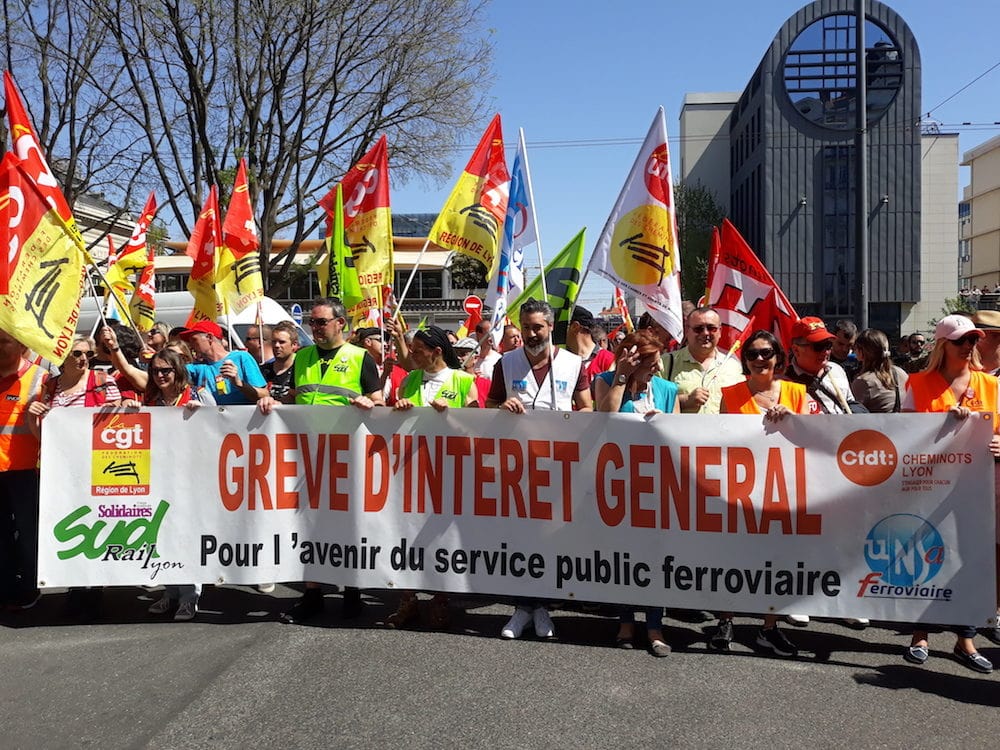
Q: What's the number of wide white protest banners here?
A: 1